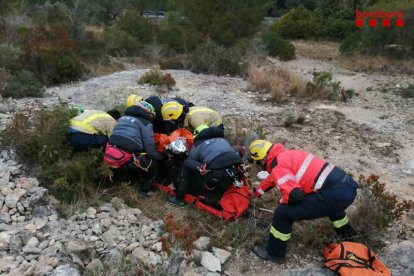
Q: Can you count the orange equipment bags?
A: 1